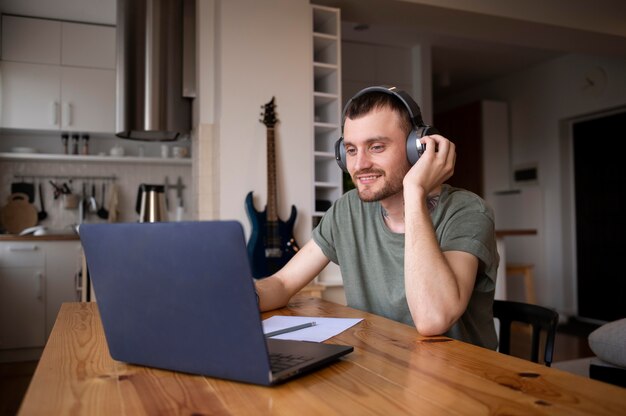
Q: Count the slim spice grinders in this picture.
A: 3